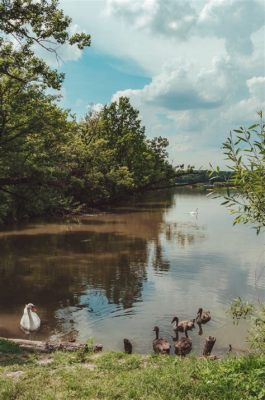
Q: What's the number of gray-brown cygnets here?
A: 4